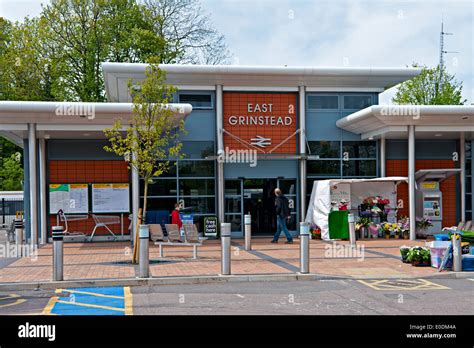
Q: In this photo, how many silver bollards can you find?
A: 8